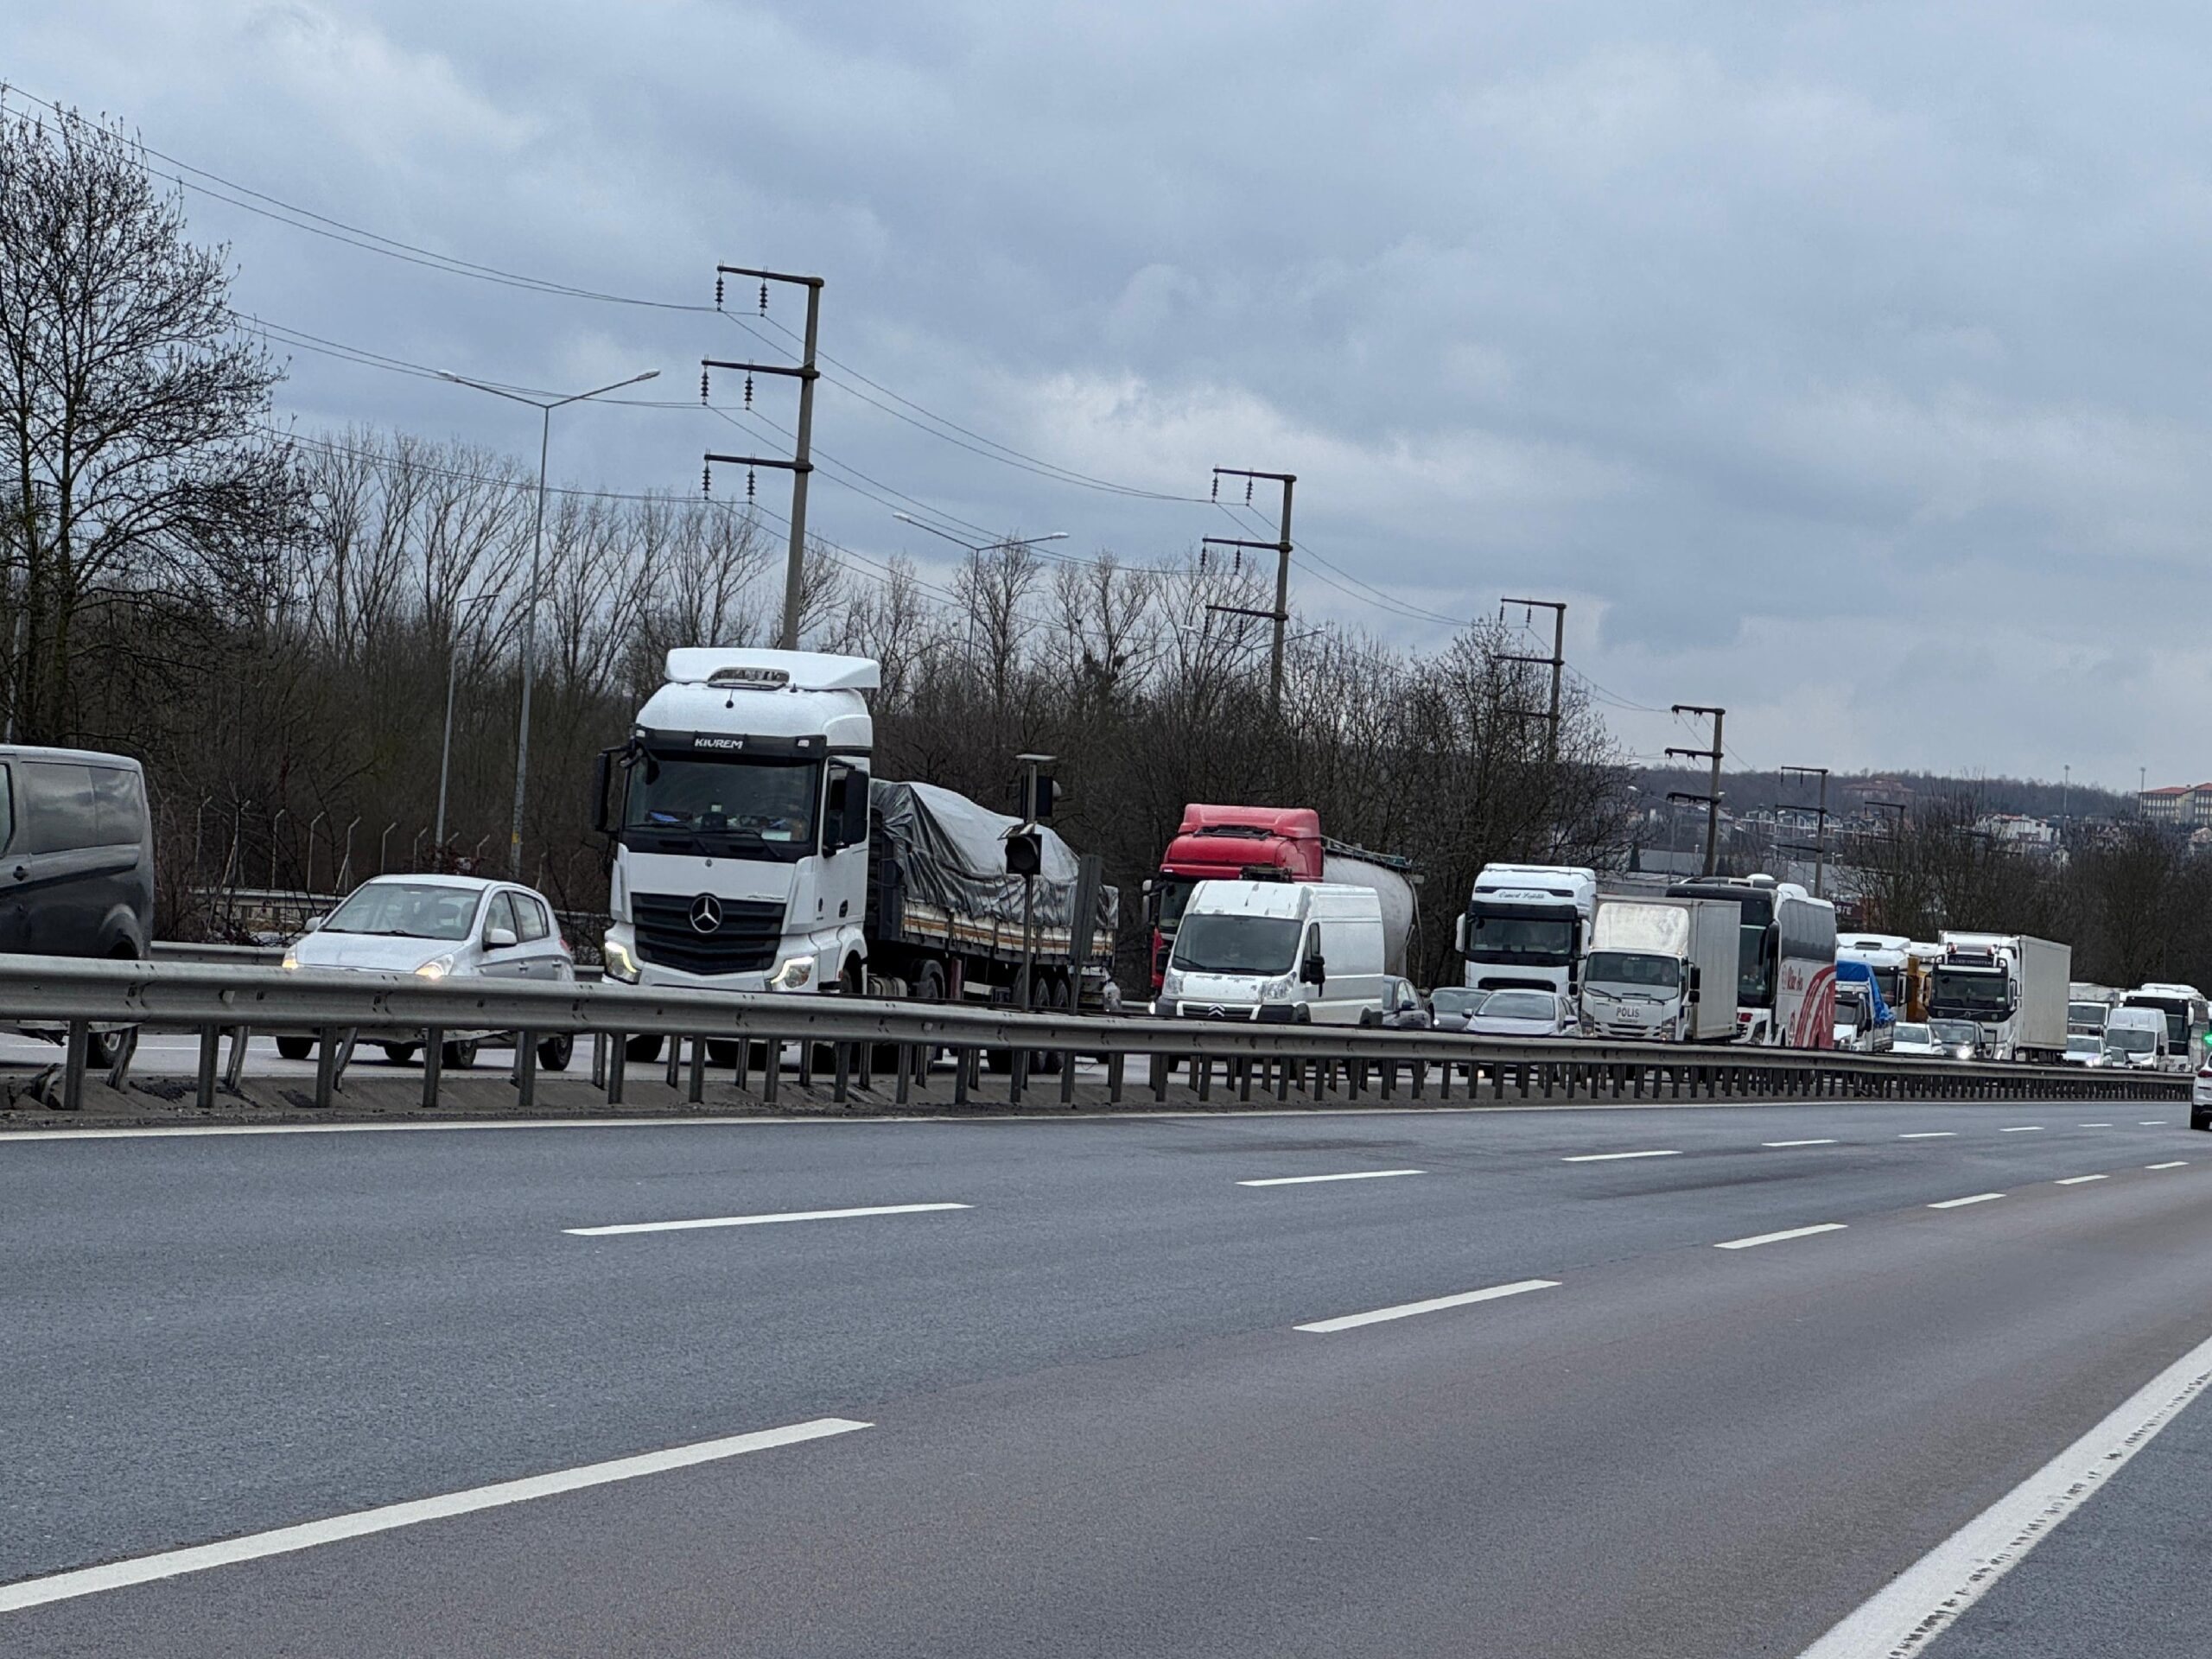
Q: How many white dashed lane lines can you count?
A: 14